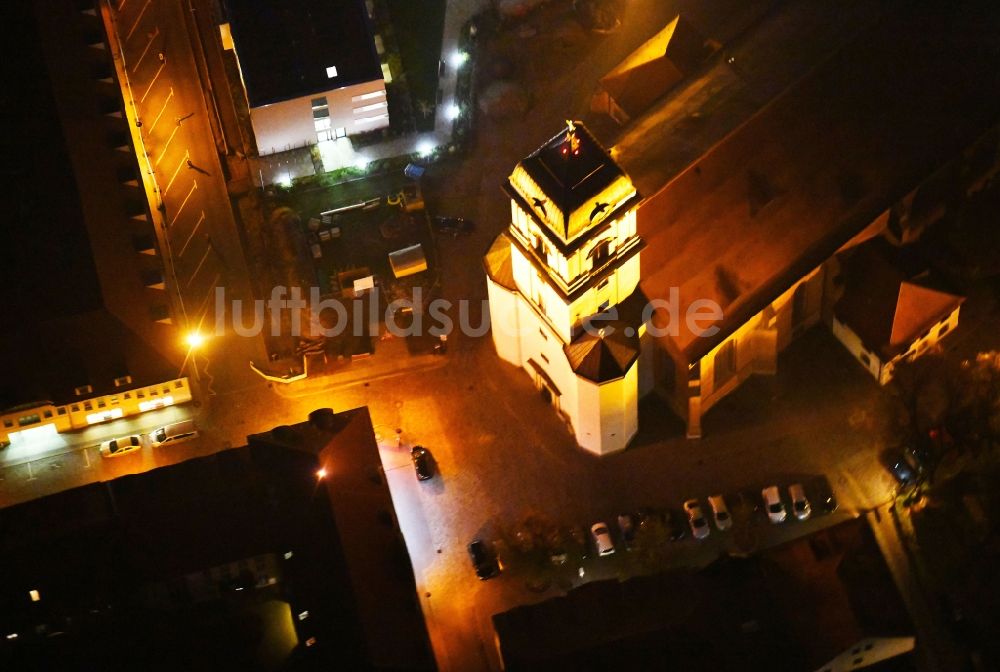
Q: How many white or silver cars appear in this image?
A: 7